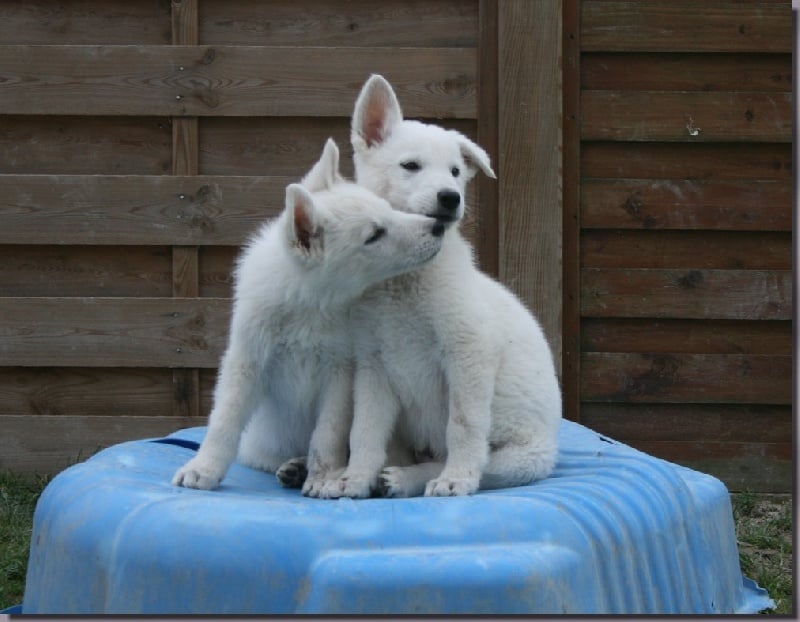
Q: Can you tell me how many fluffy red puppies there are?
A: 0